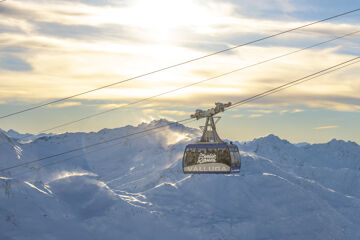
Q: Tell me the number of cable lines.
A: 4